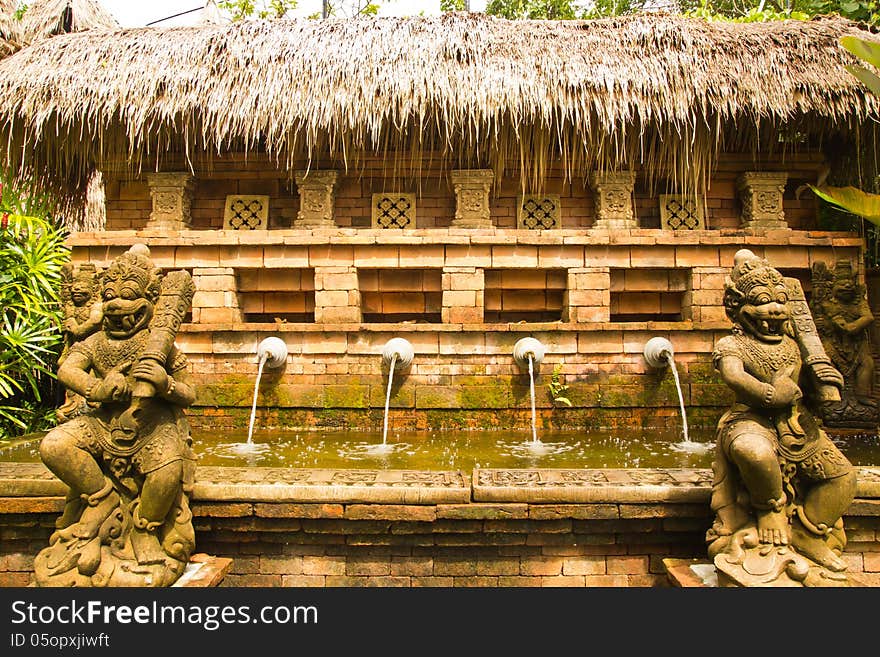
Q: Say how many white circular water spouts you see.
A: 4